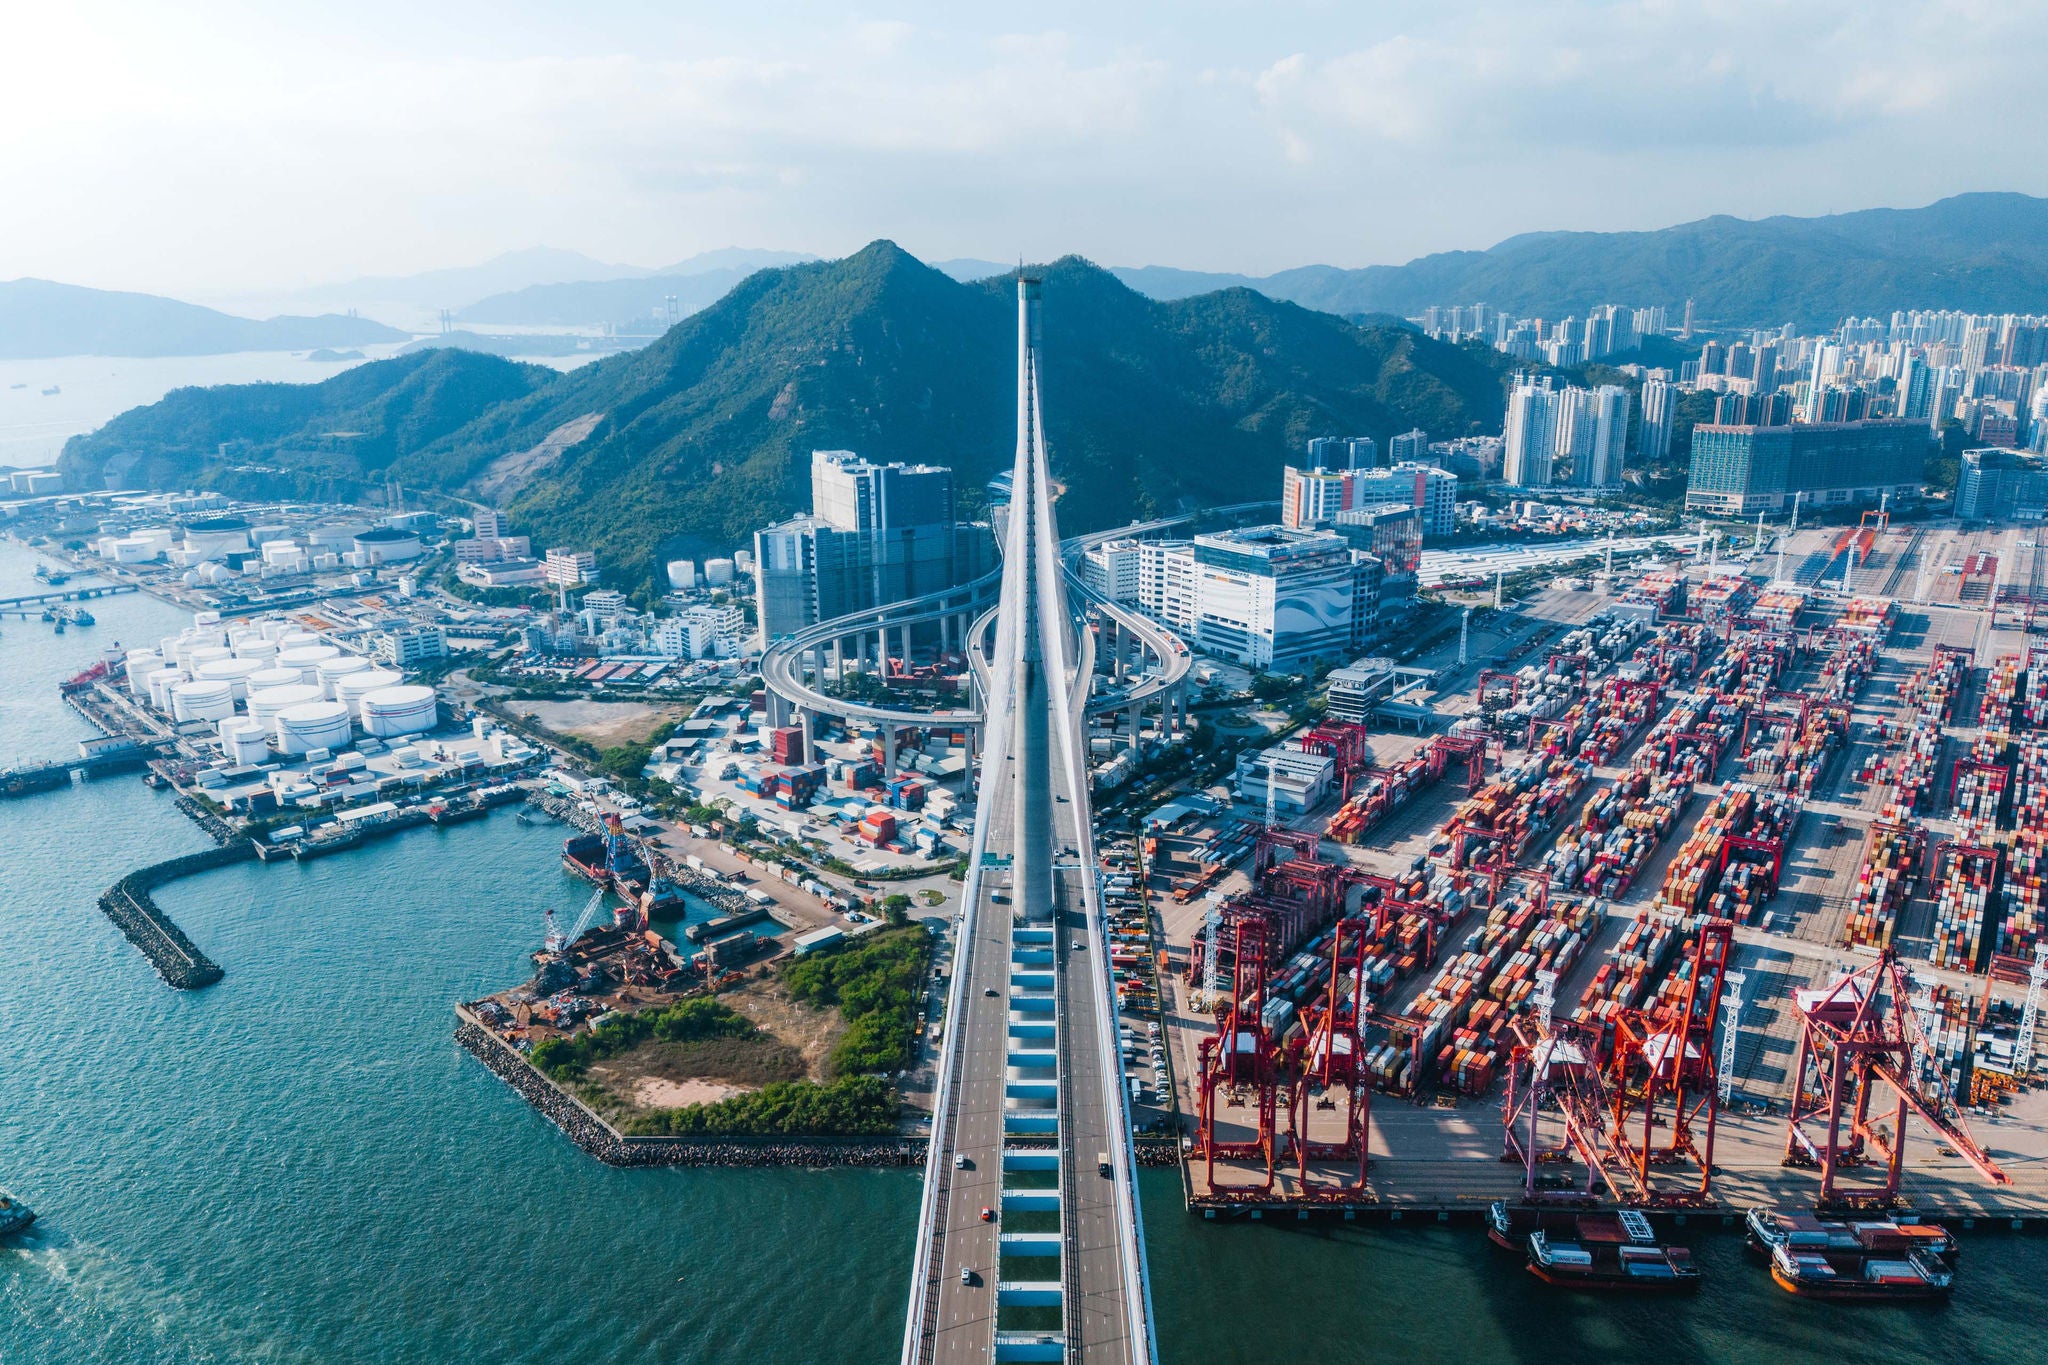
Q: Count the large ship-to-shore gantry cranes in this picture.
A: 5